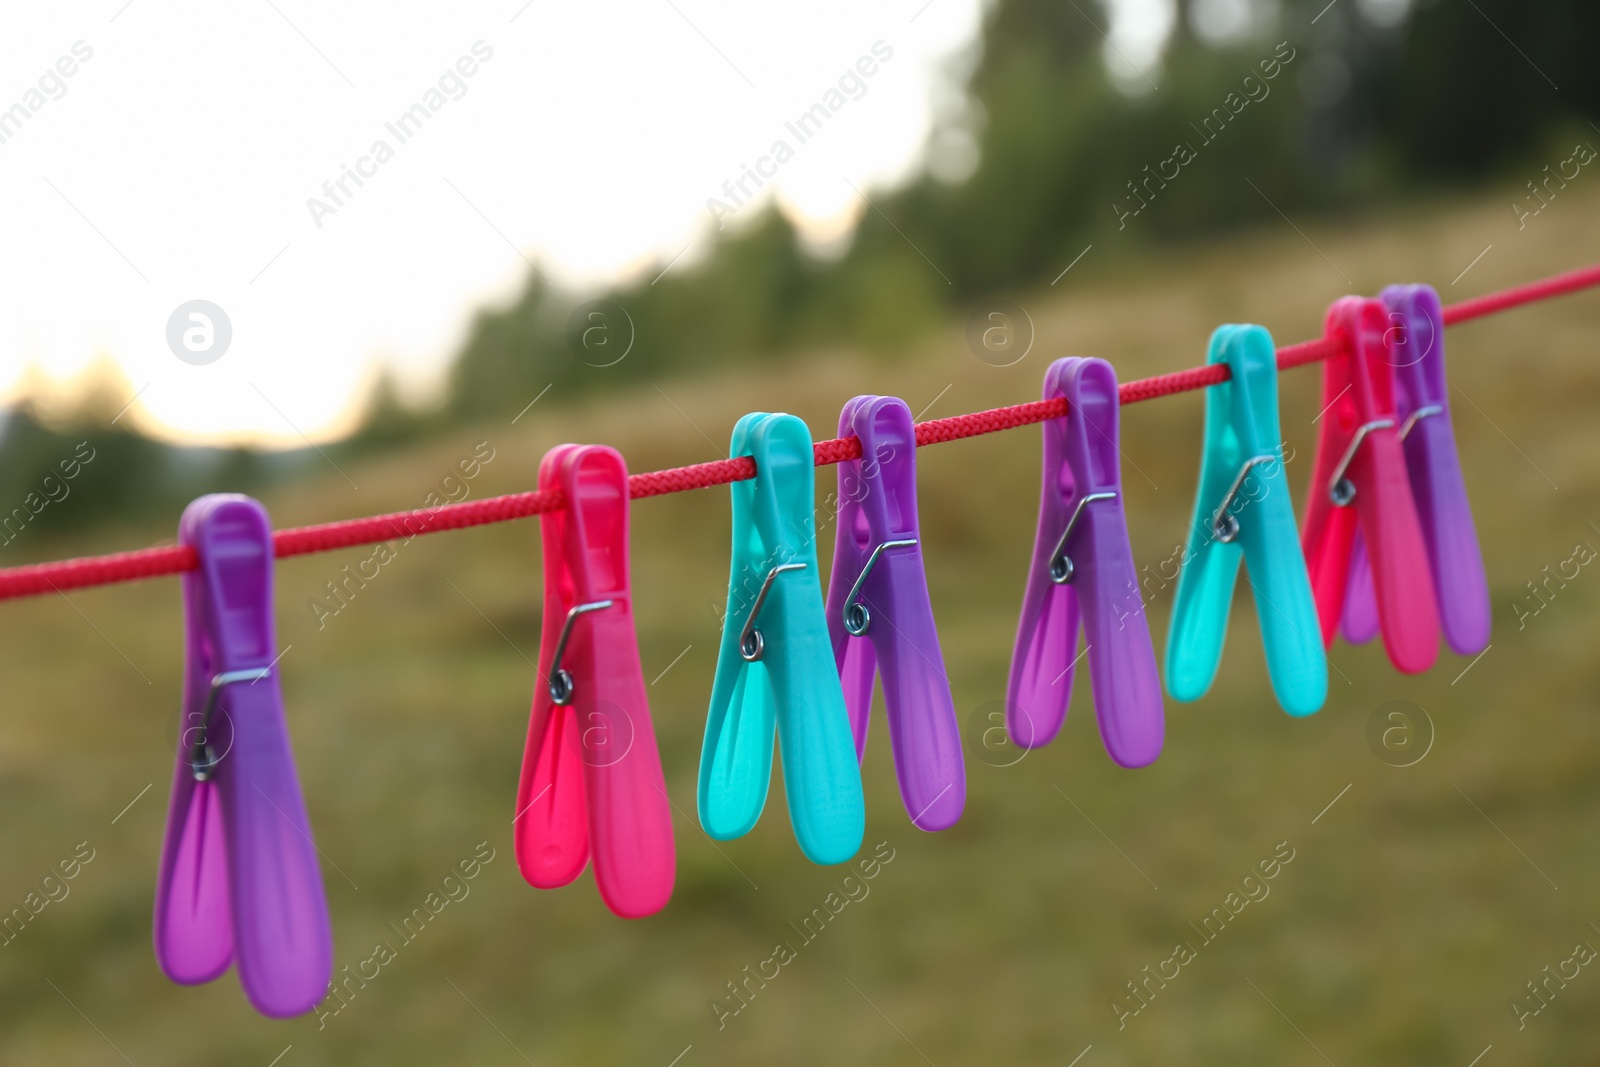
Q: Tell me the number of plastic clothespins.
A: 8